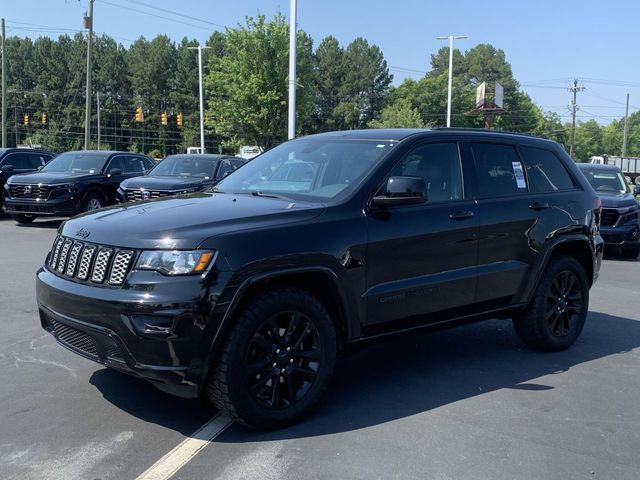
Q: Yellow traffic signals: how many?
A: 5